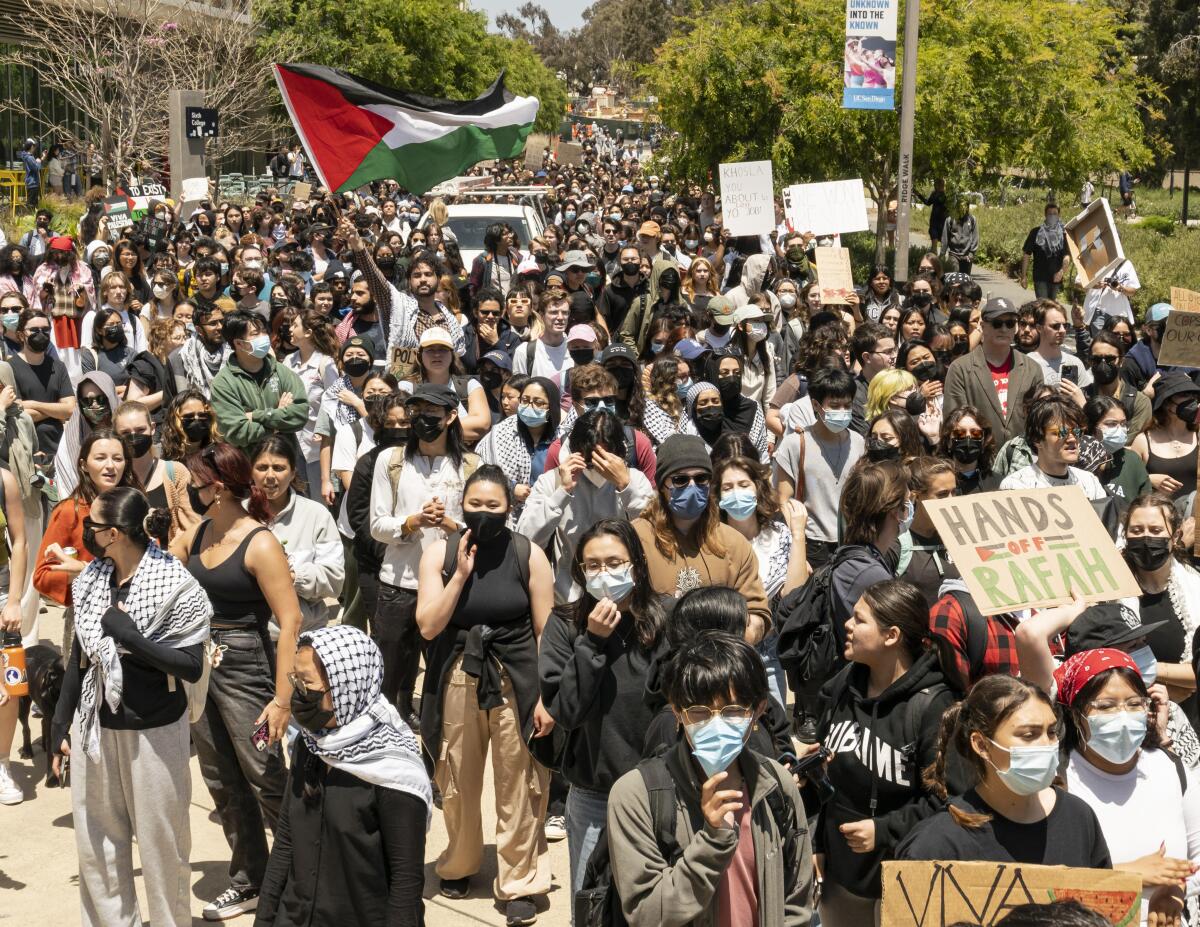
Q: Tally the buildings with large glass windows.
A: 1